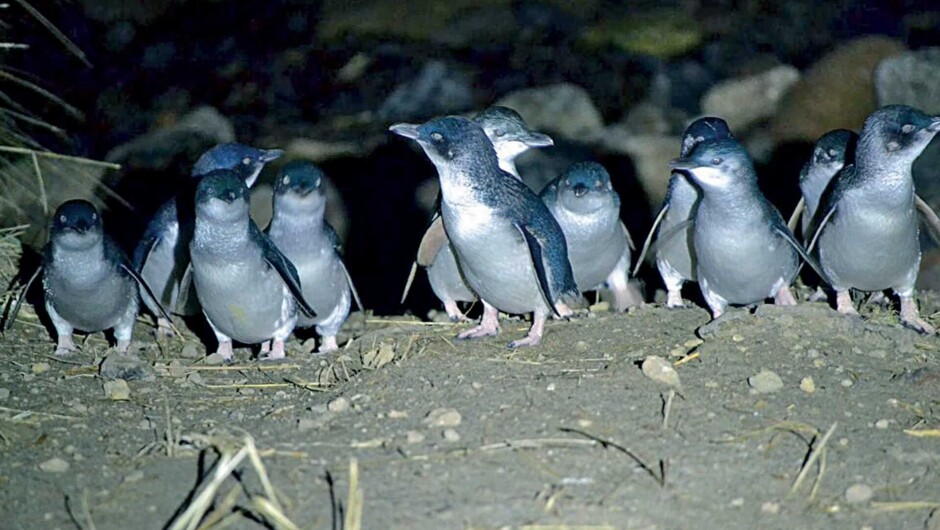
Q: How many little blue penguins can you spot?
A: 11